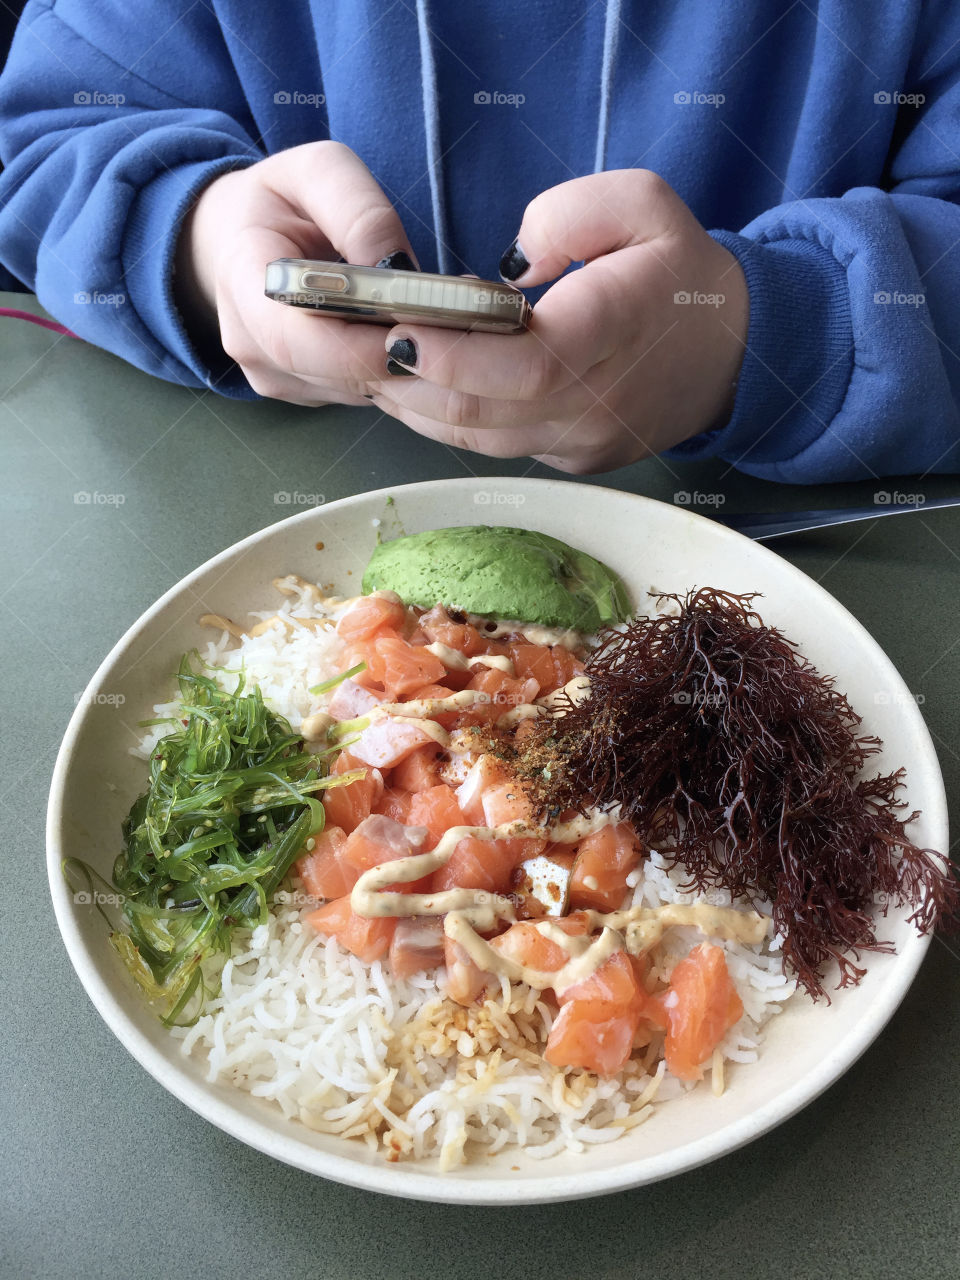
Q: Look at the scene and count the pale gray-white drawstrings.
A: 2